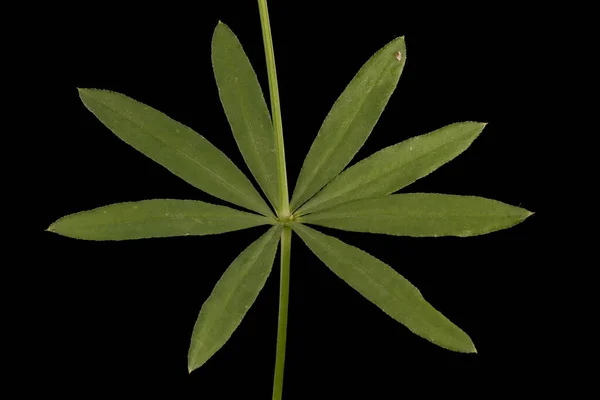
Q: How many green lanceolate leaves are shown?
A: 8